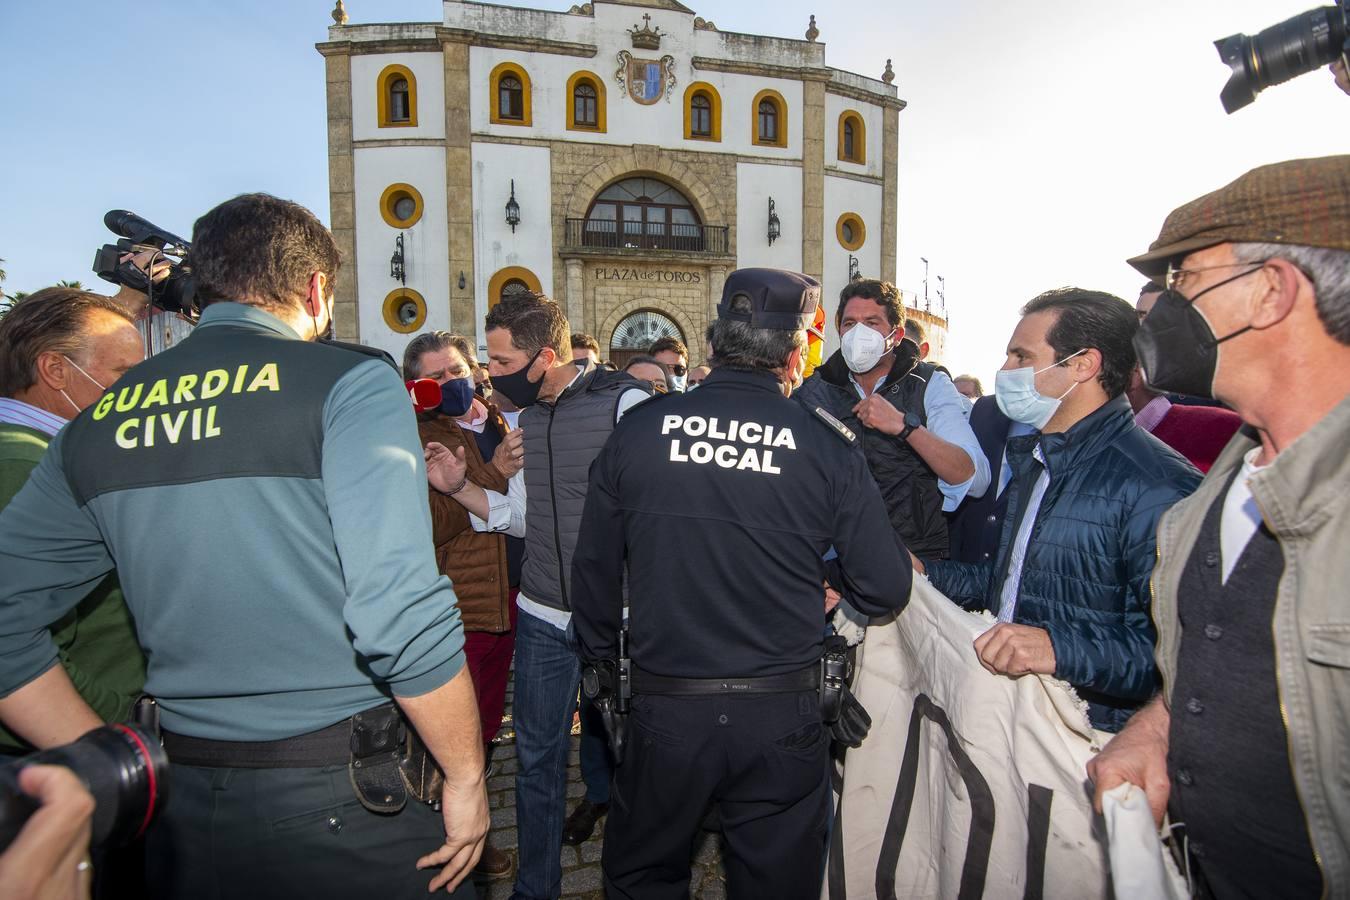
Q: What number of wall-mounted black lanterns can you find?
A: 4